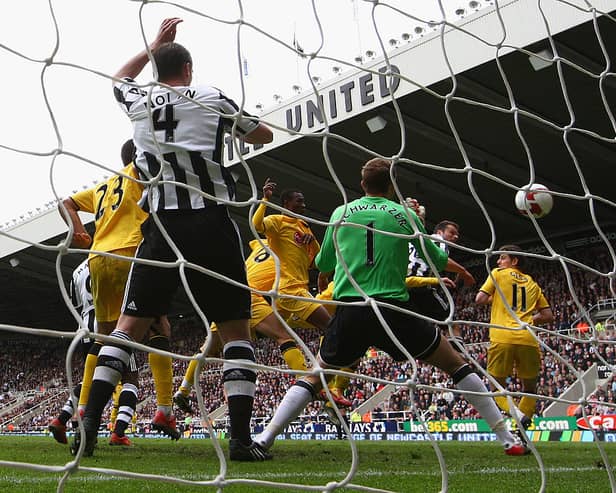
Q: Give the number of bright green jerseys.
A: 1